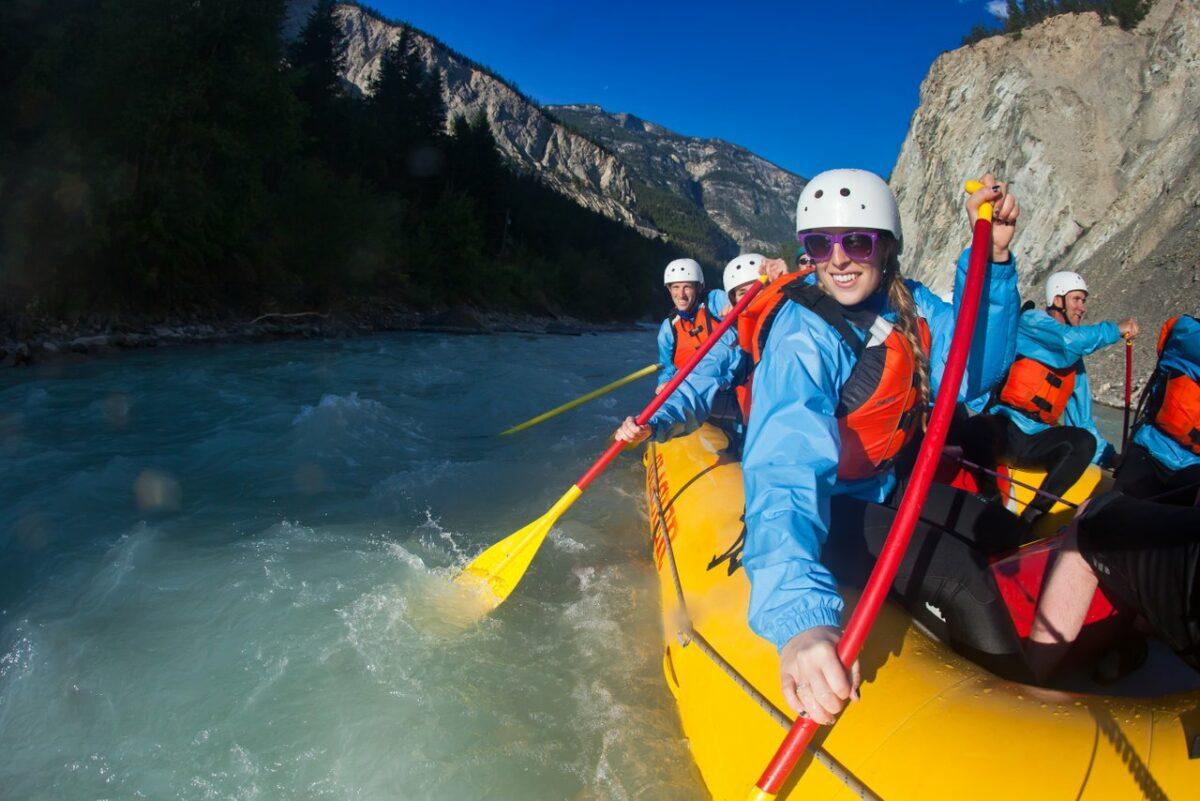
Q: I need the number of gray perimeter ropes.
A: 1